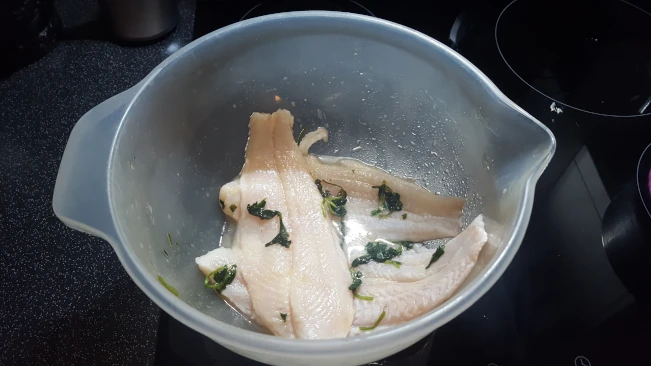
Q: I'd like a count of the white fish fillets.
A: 3